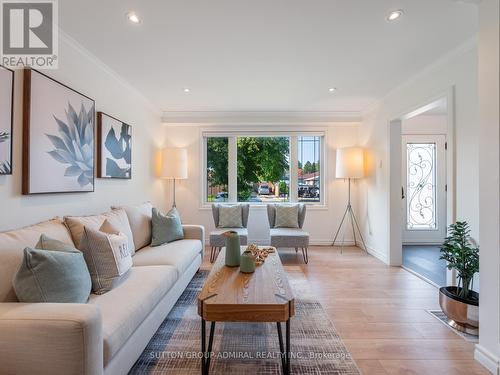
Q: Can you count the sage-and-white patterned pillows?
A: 2